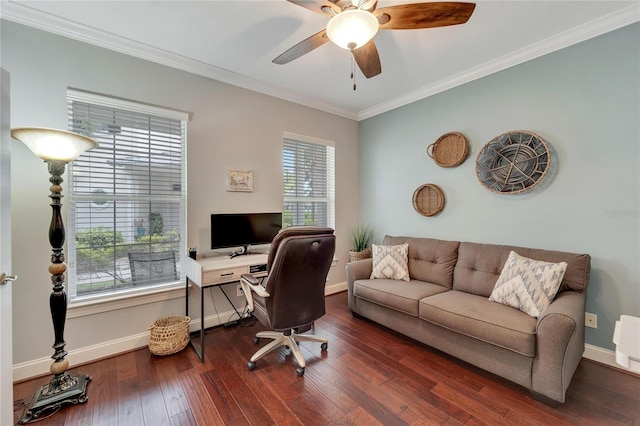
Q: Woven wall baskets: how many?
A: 3